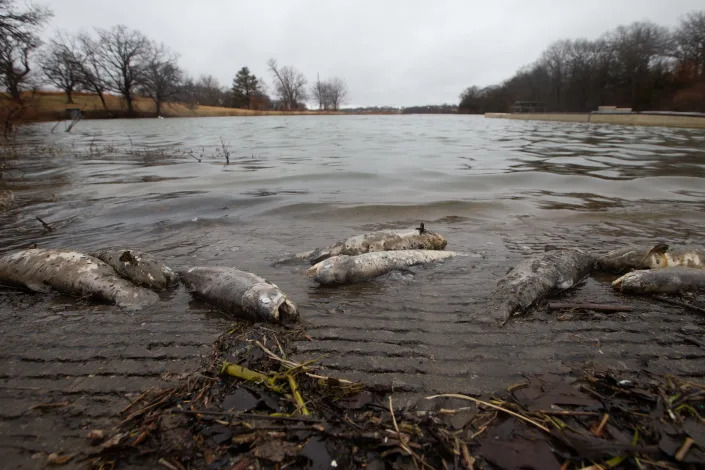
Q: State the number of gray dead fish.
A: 8